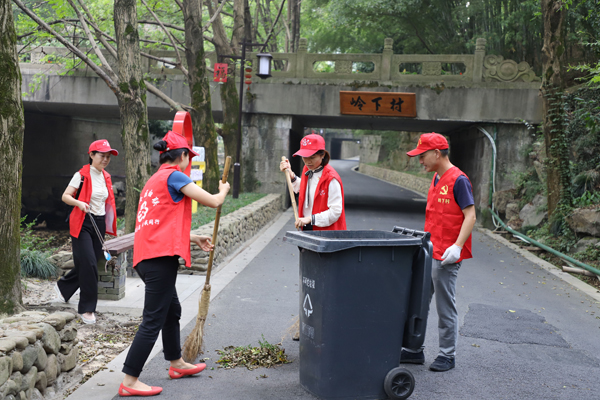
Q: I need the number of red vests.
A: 4